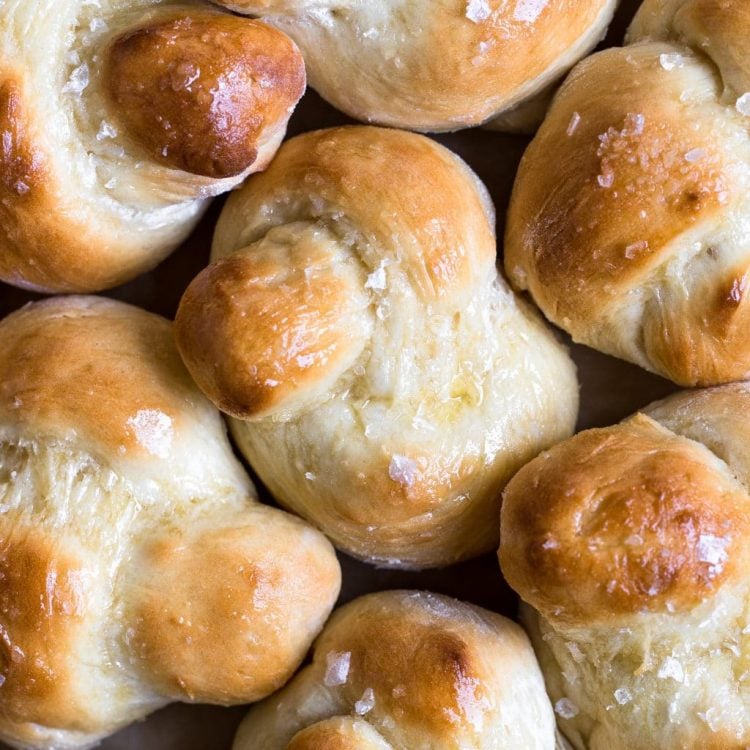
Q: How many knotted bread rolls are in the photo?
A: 7